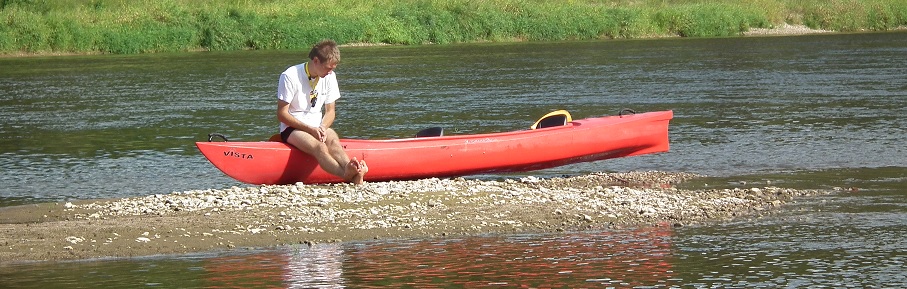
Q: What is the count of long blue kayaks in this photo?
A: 0